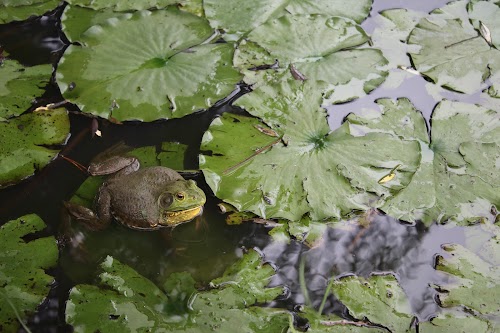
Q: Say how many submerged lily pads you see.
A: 1